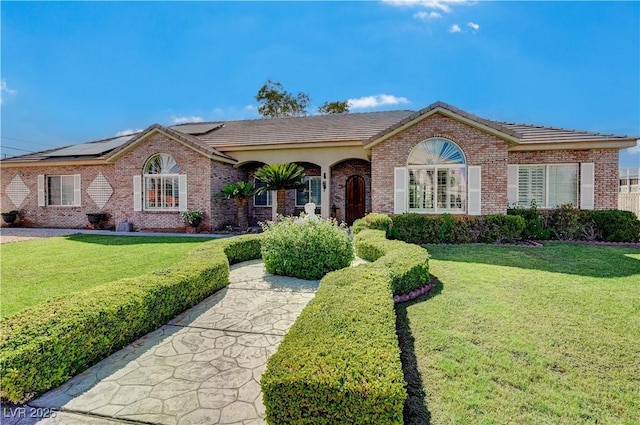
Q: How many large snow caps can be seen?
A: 0